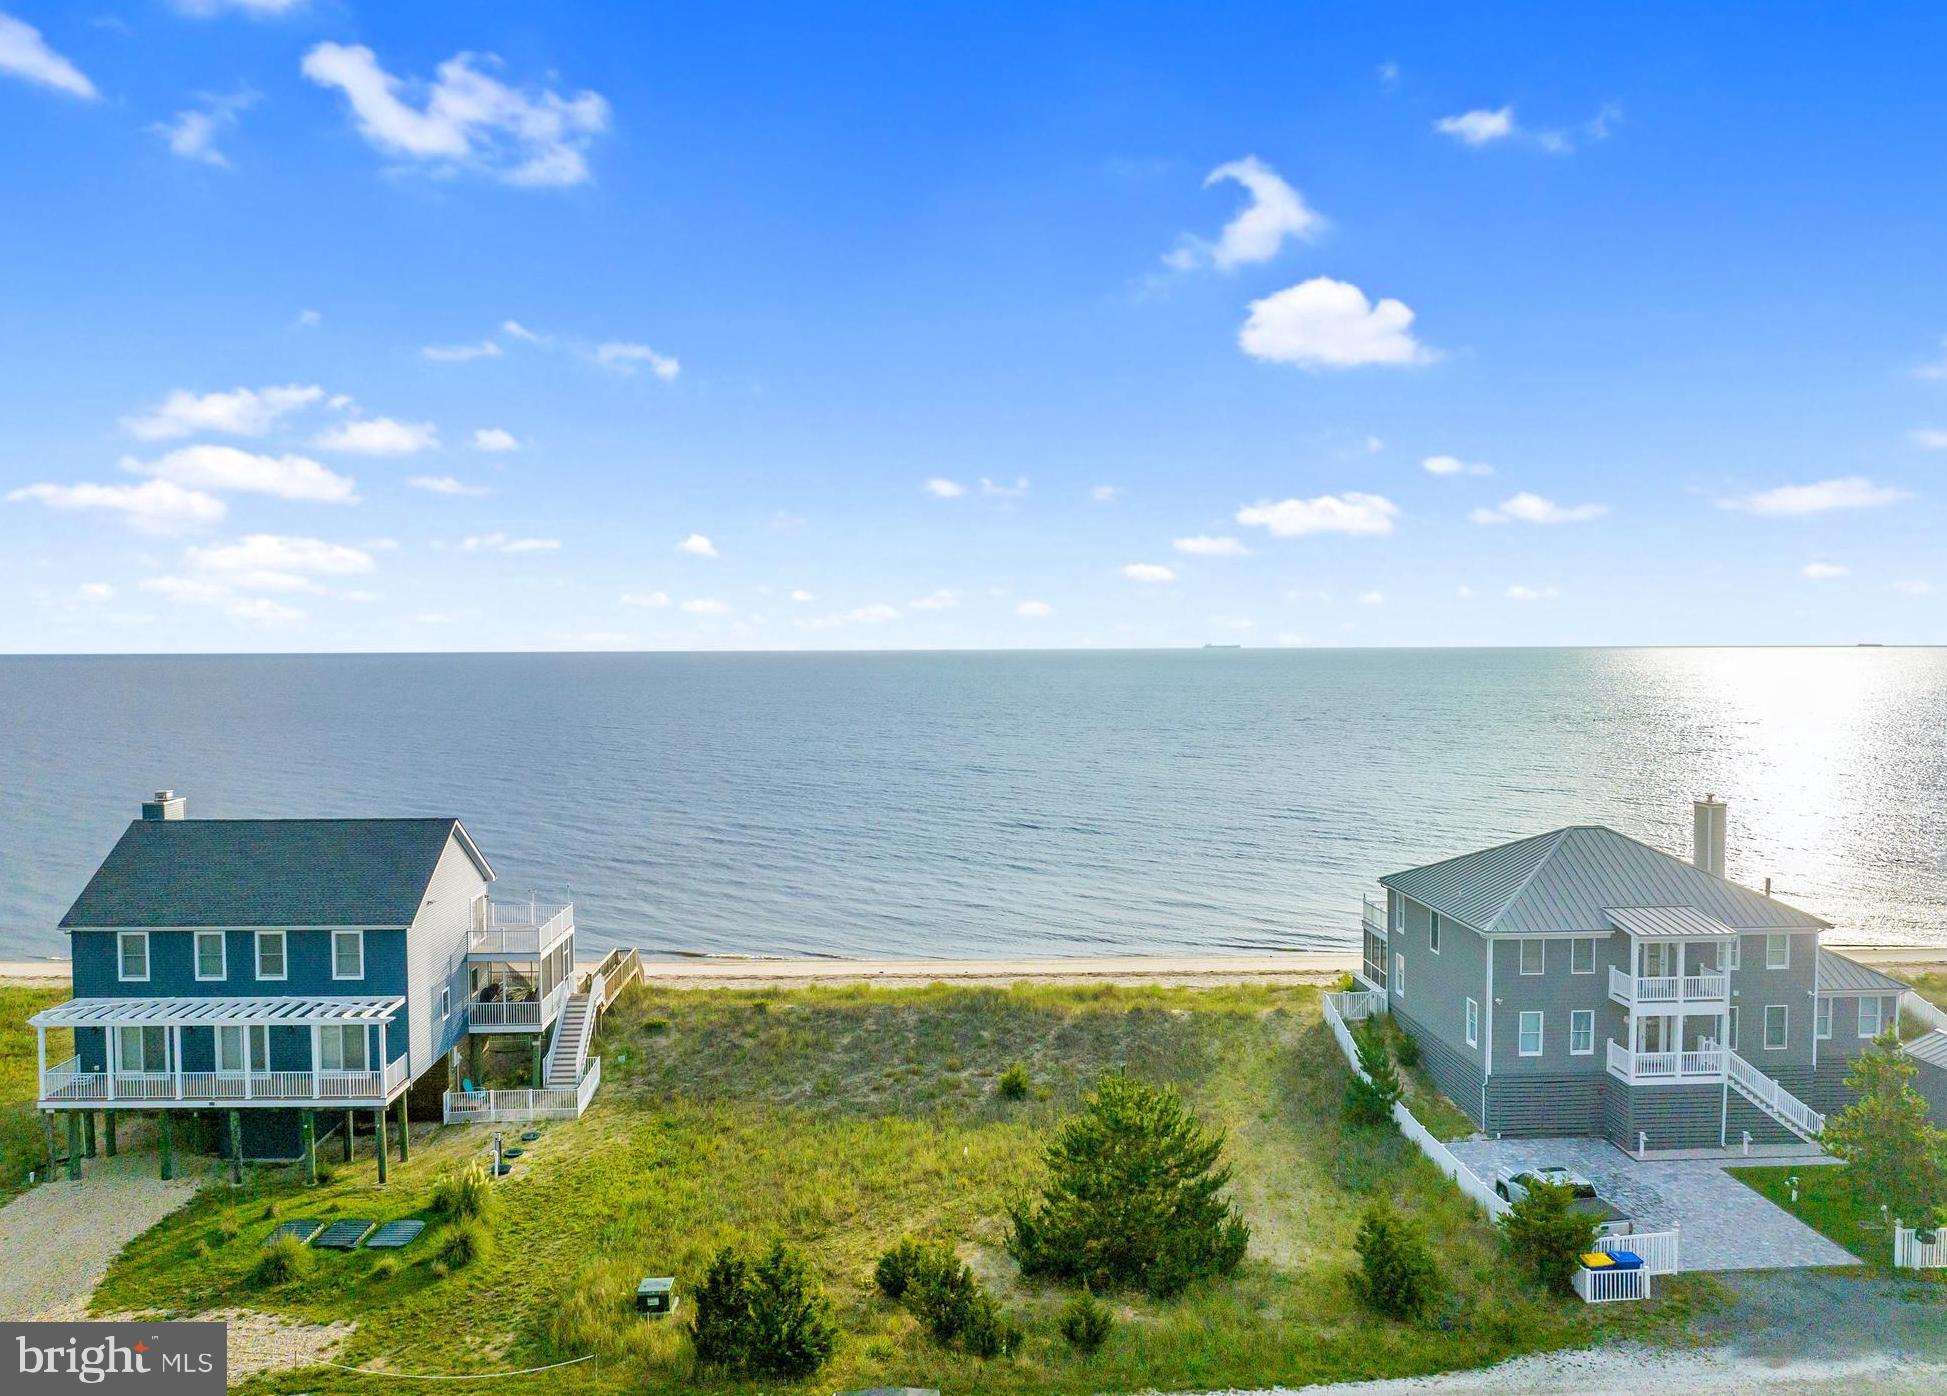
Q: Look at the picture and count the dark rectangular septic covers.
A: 3